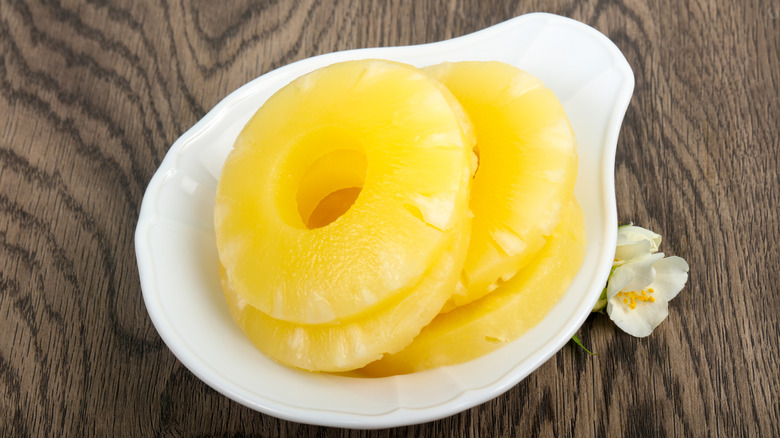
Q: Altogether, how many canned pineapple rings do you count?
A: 4